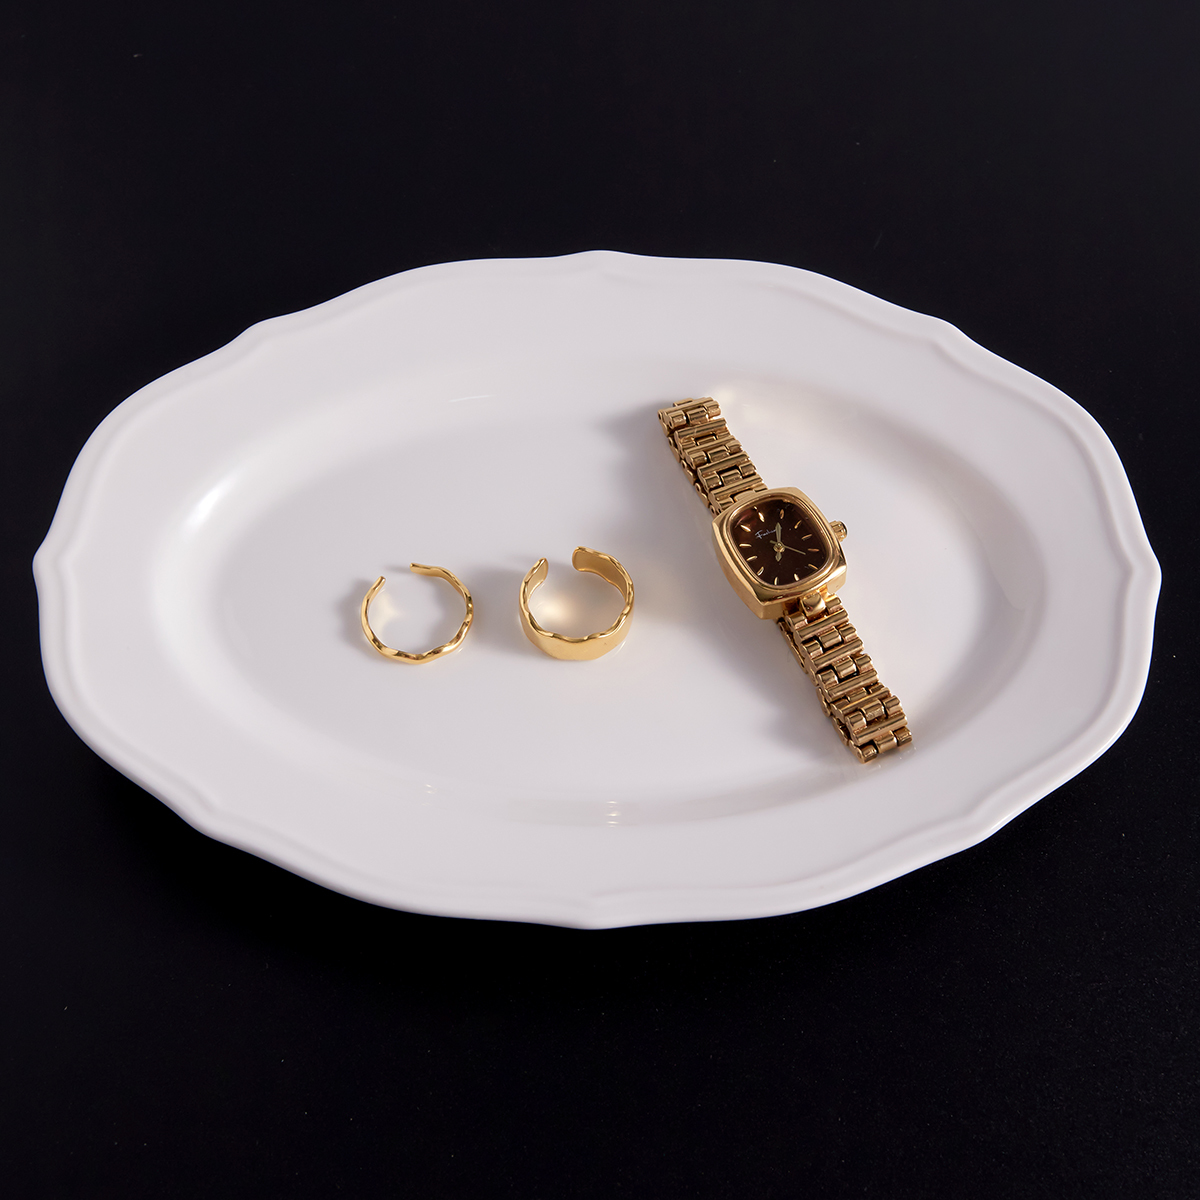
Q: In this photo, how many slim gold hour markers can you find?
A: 12